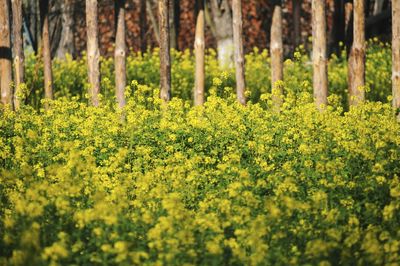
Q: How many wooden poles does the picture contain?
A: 12